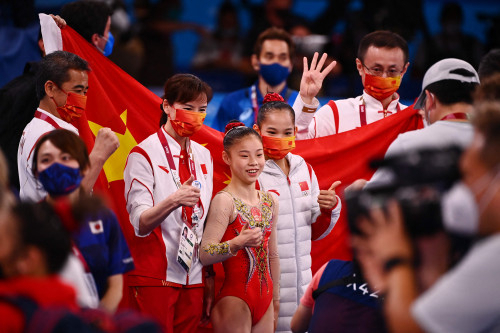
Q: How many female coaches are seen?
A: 1